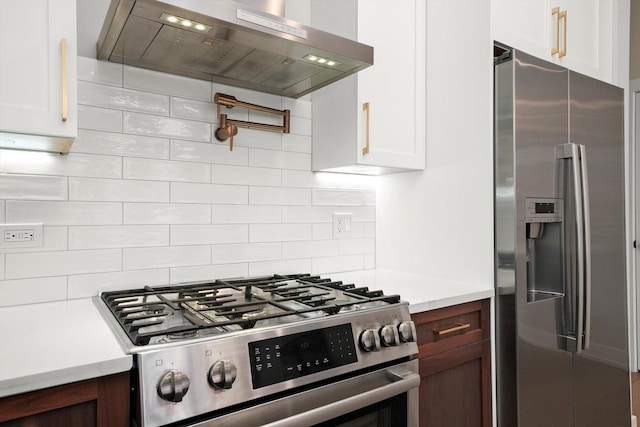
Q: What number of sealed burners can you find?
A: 5